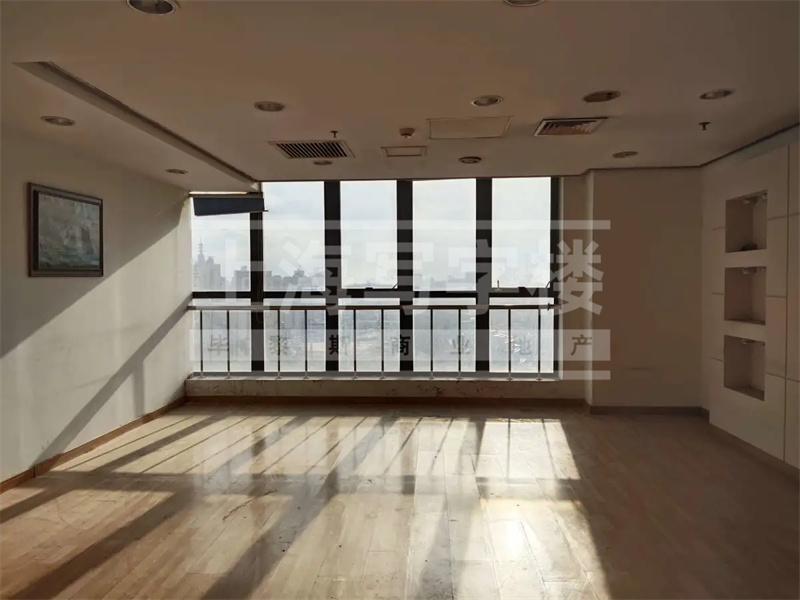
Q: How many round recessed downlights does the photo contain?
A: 11